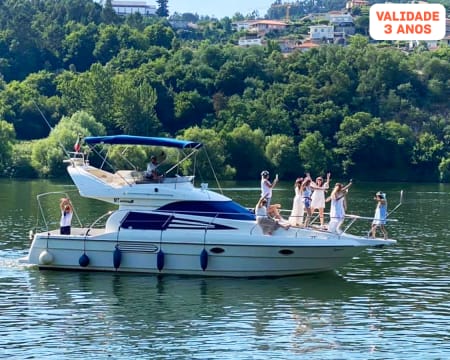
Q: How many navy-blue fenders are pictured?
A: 4